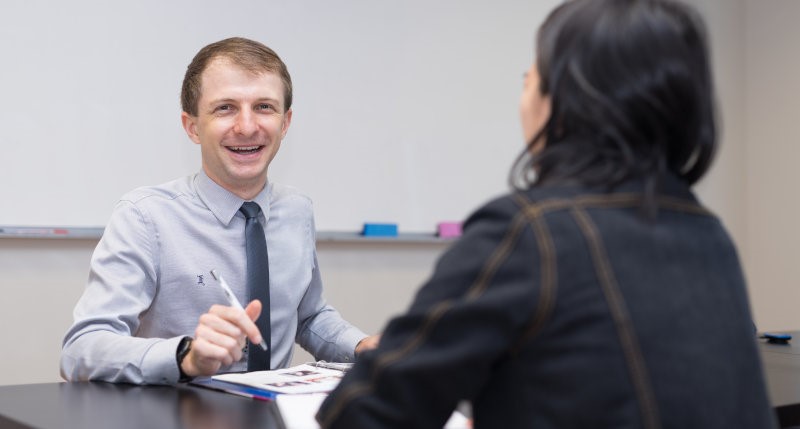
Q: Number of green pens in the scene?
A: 0